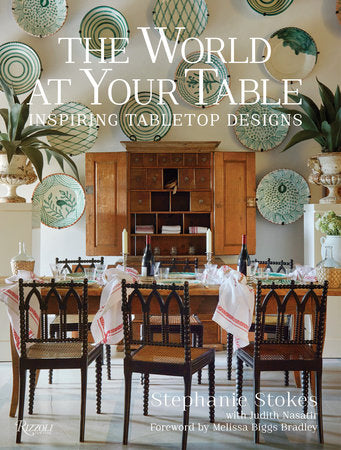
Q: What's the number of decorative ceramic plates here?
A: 13